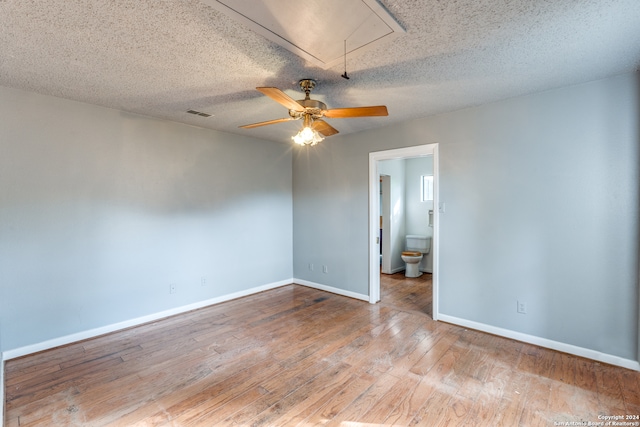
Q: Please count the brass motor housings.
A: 1